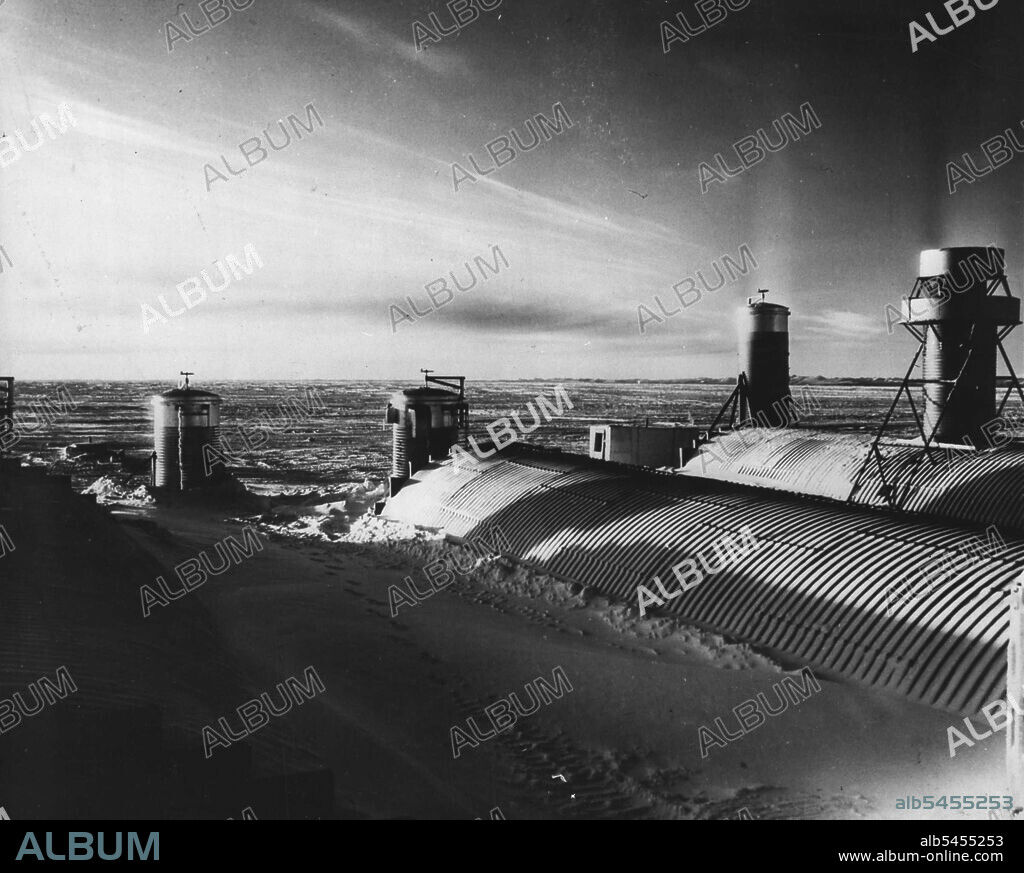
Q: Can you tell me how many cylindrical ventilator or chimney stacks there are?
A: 4